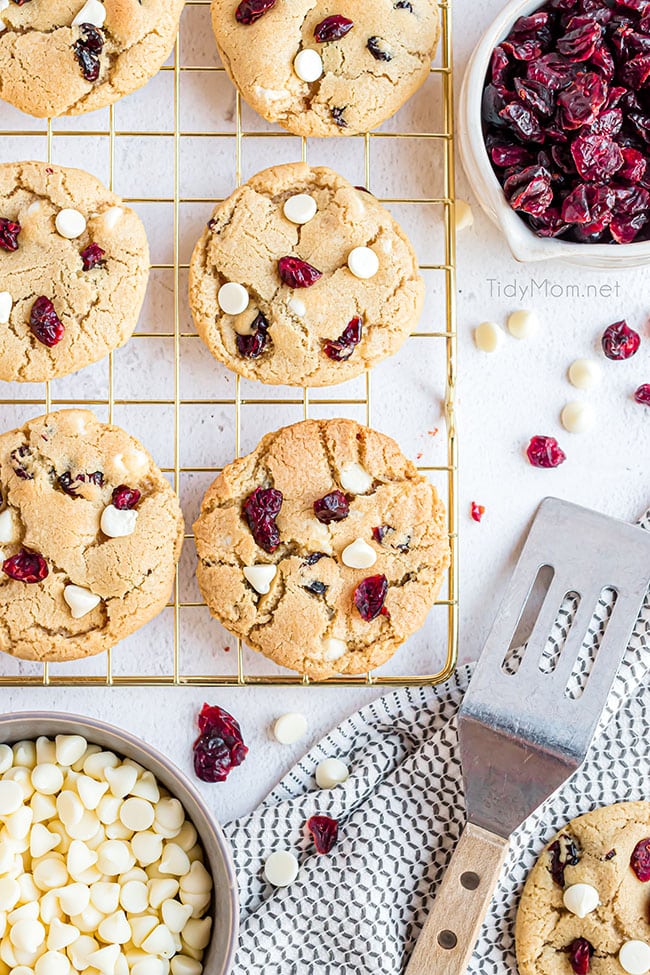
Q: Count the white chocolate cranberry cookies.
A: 7